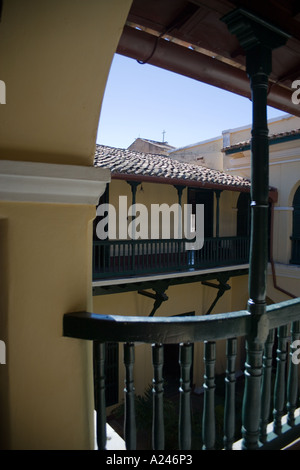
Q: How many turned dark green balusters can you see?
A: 9